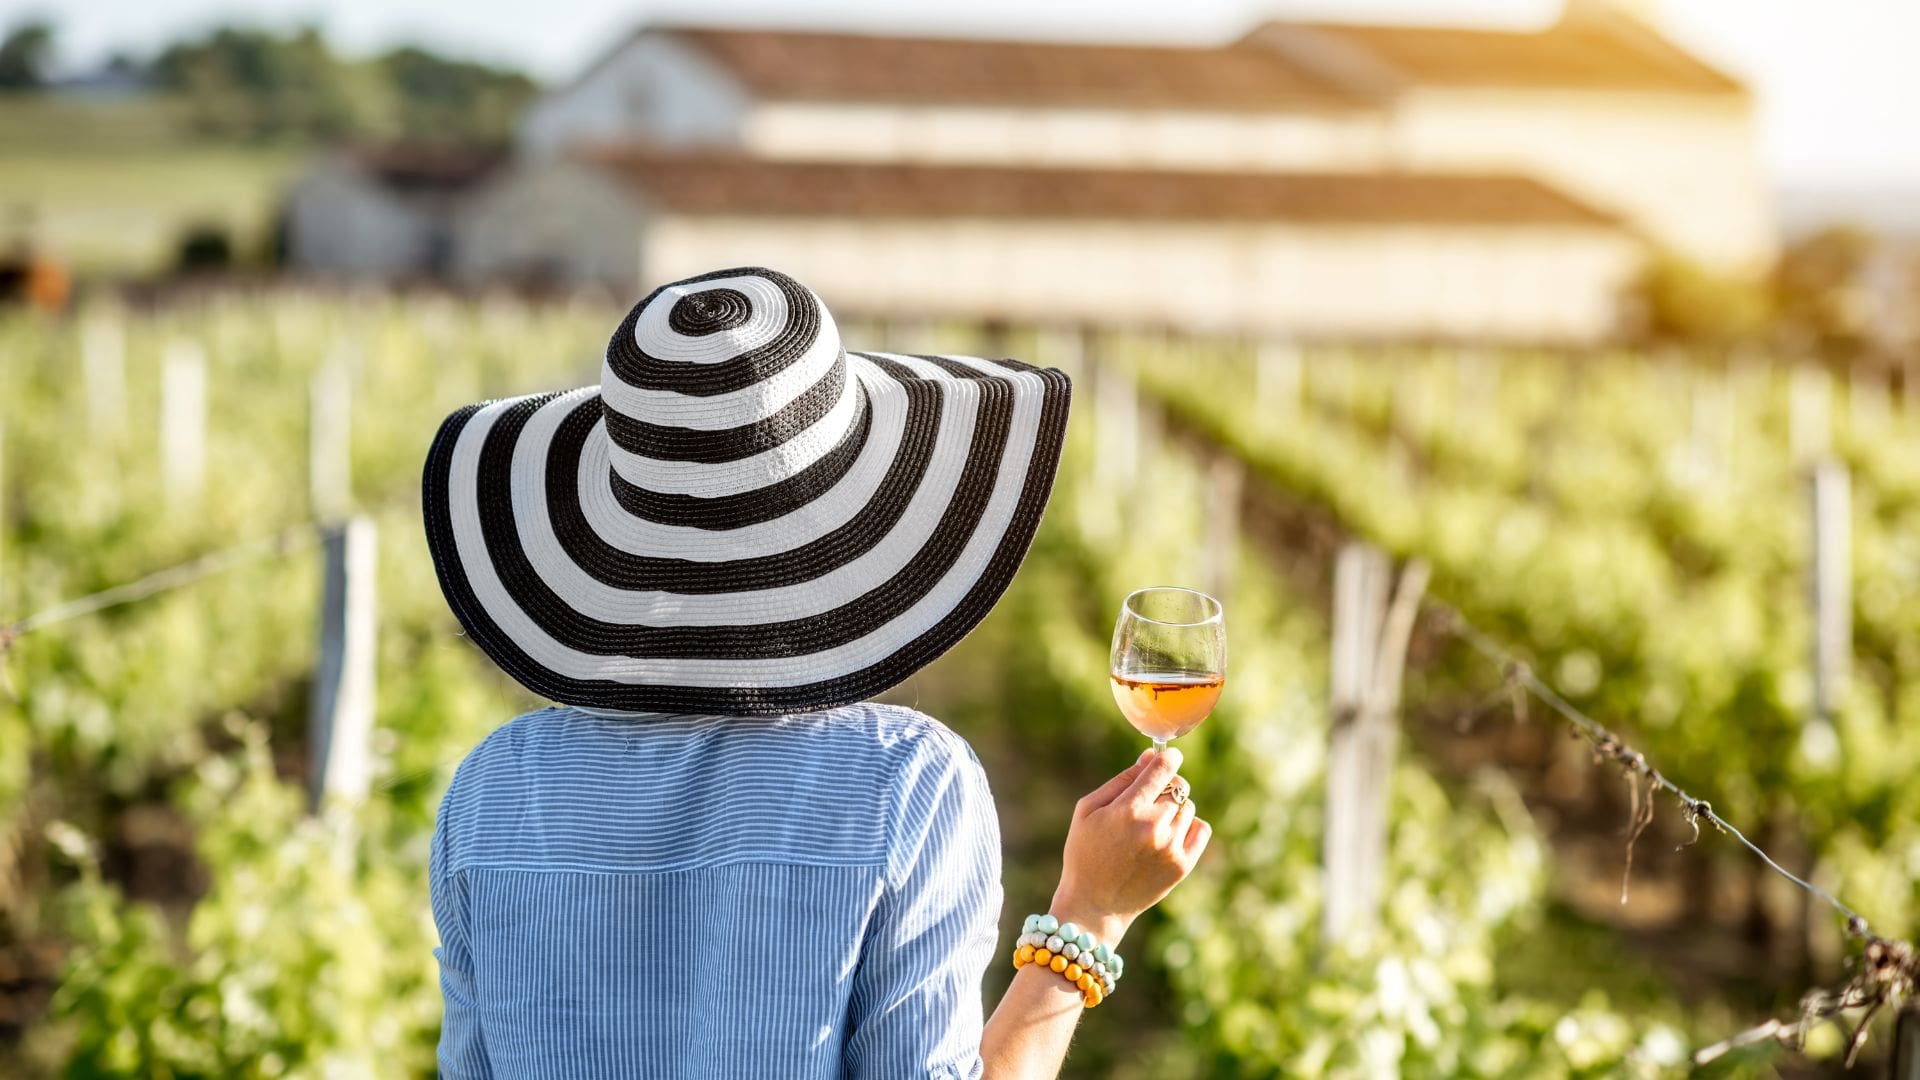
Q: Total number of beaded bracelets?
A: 3